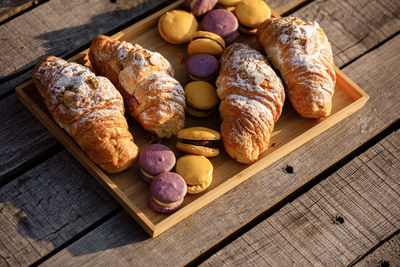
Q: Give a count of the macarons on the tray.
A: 12